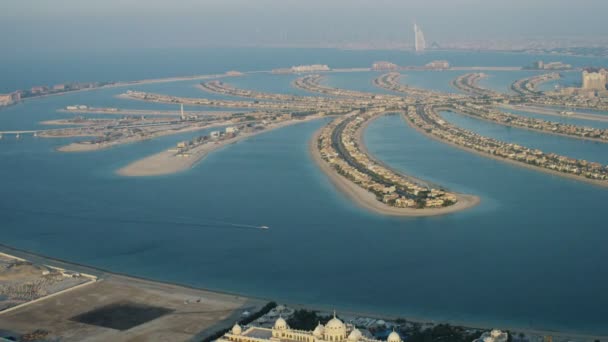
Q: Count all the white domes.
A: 6